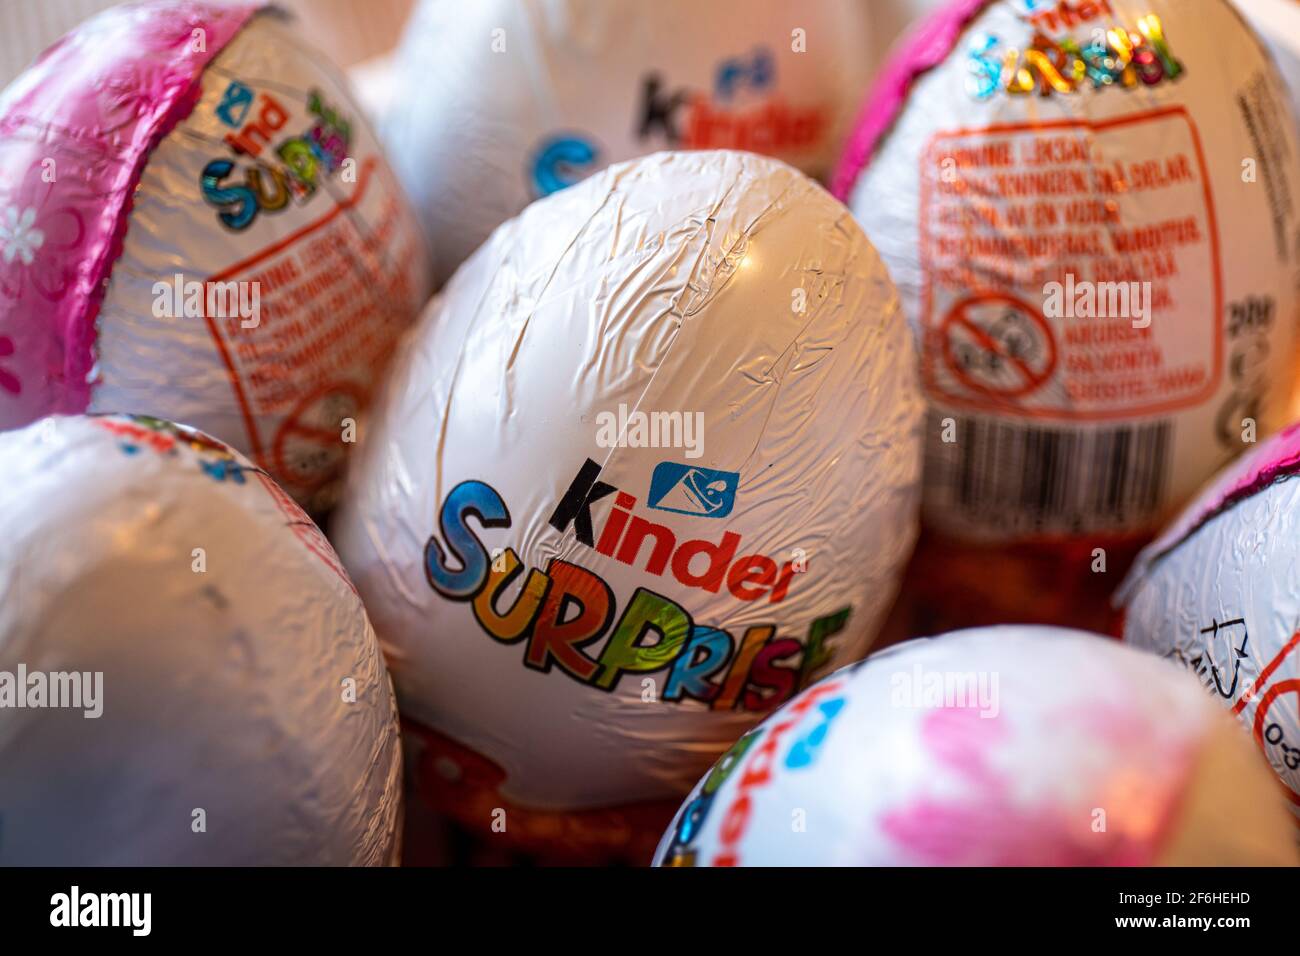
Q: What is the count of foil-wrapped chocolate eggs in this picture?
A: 7